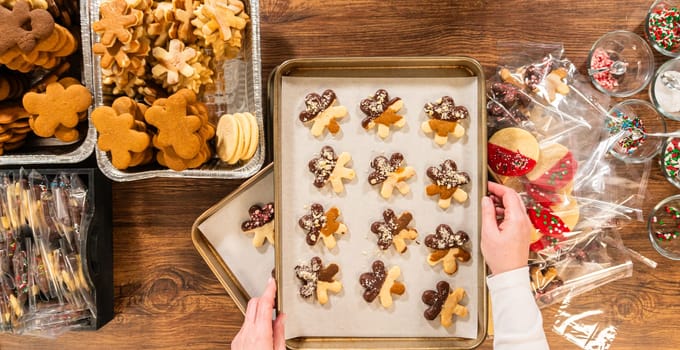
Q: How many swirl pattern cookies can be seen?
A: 0